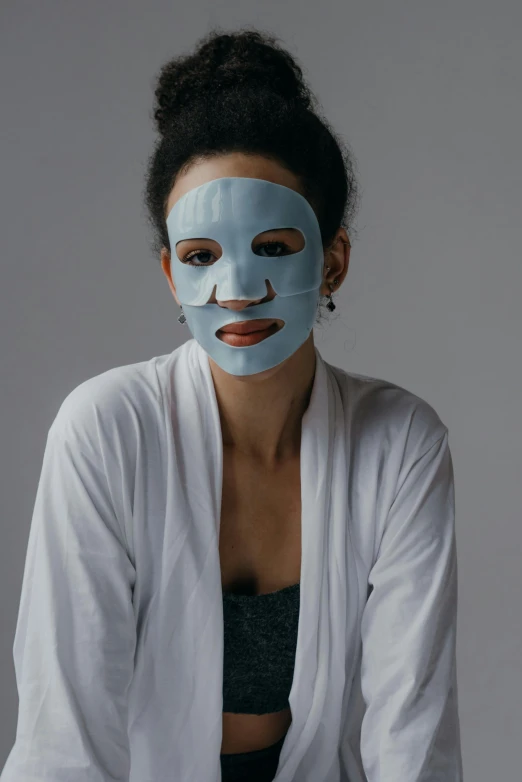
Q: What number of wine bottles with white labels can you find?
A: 0